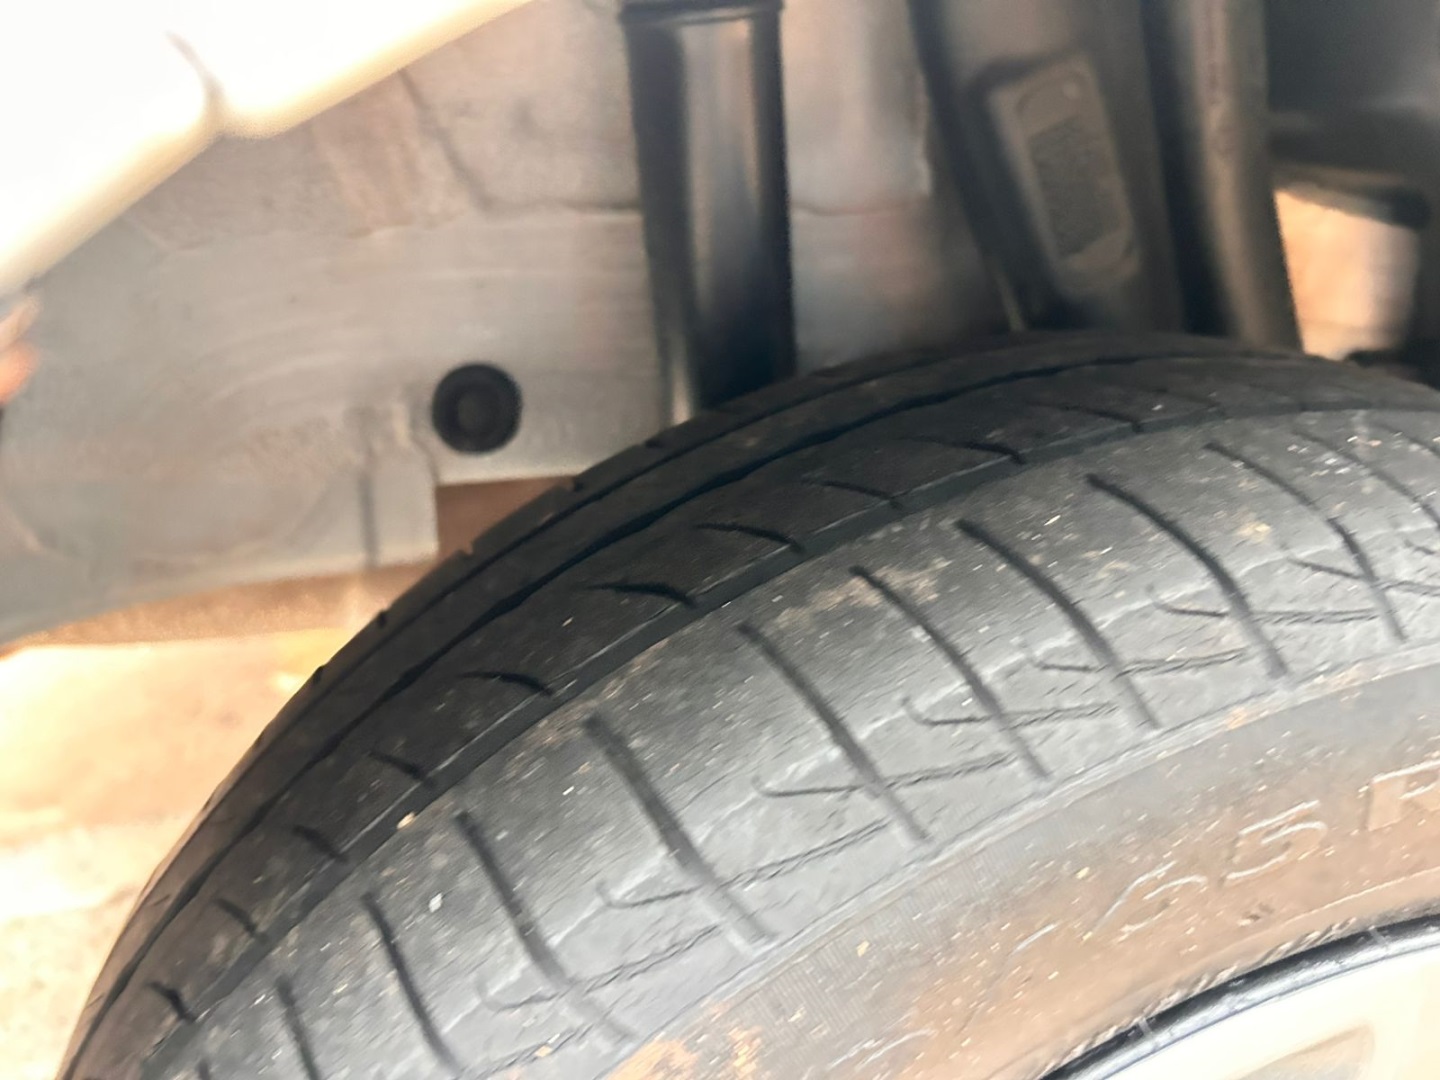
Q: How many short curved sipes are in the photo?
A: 11